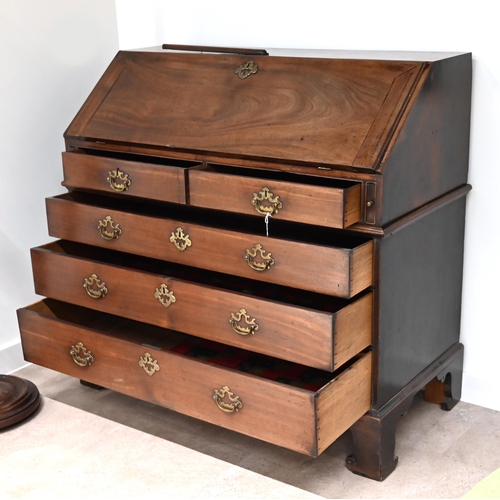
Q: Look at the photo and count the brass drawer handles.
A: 8